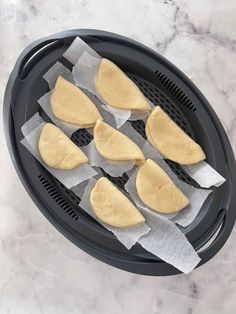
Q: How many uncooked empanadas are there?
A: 7